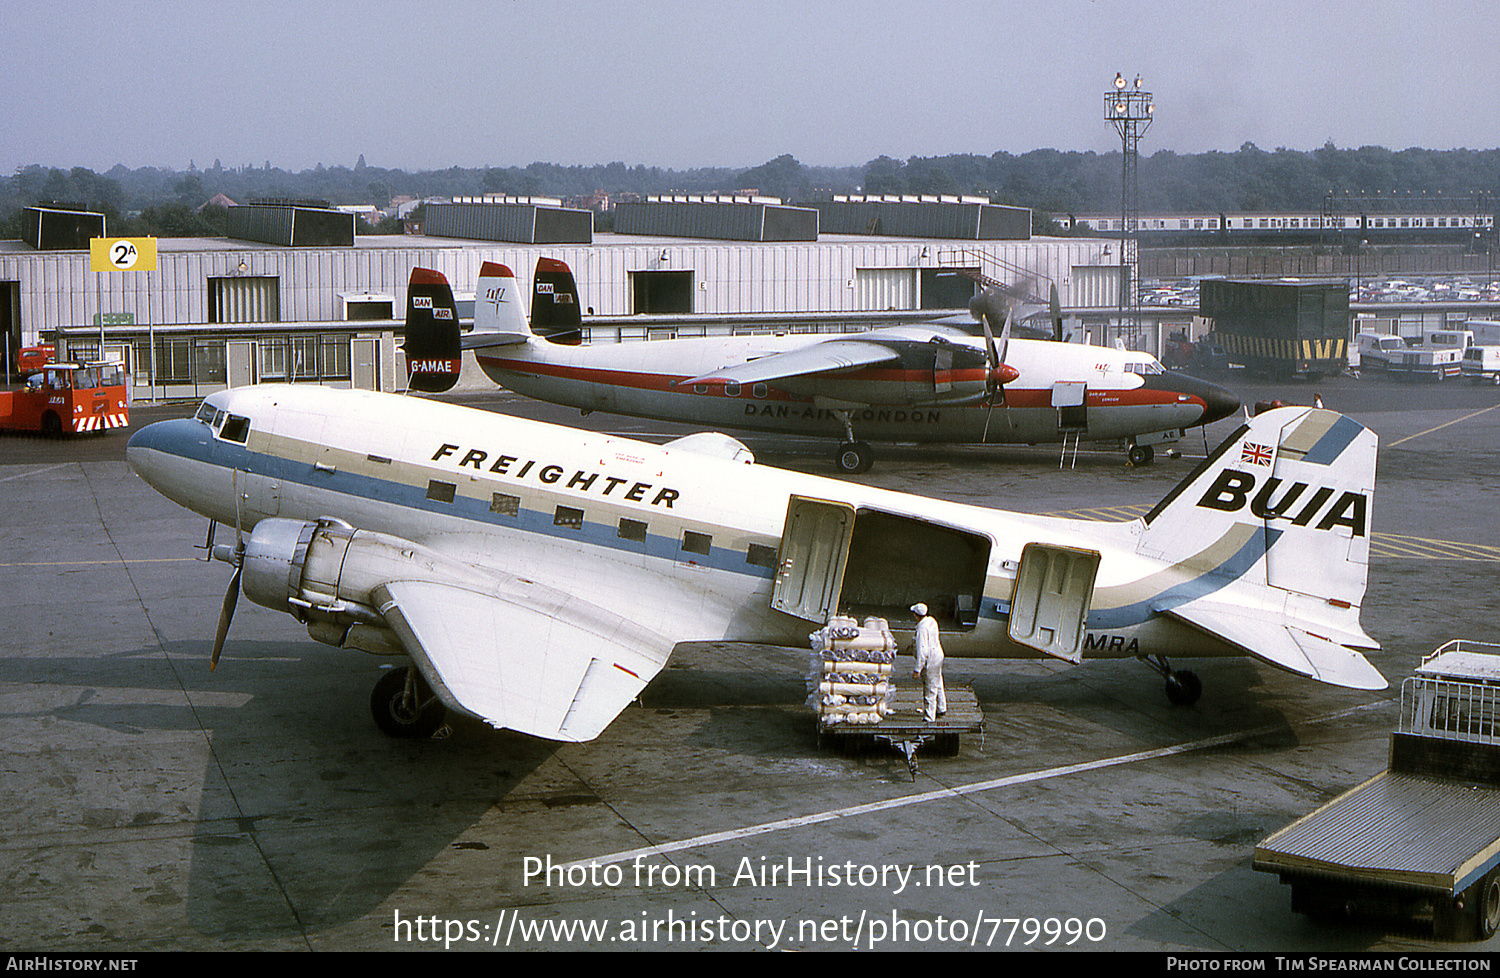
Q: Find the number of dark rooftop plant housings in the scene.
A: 5